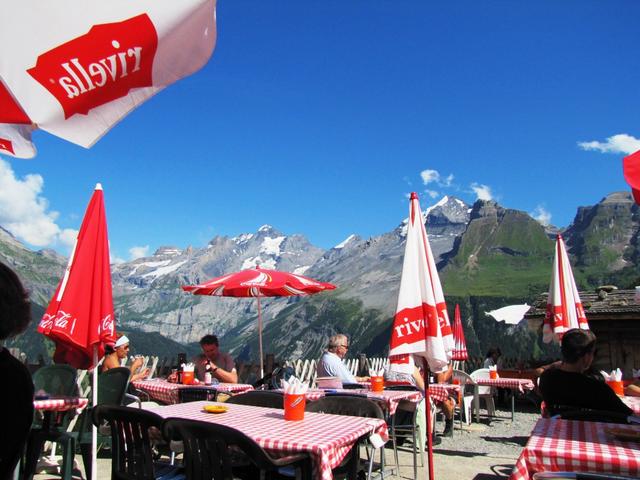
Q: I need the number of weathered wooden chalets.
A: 1